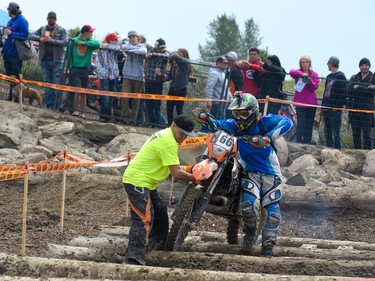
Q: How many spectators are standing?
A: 15